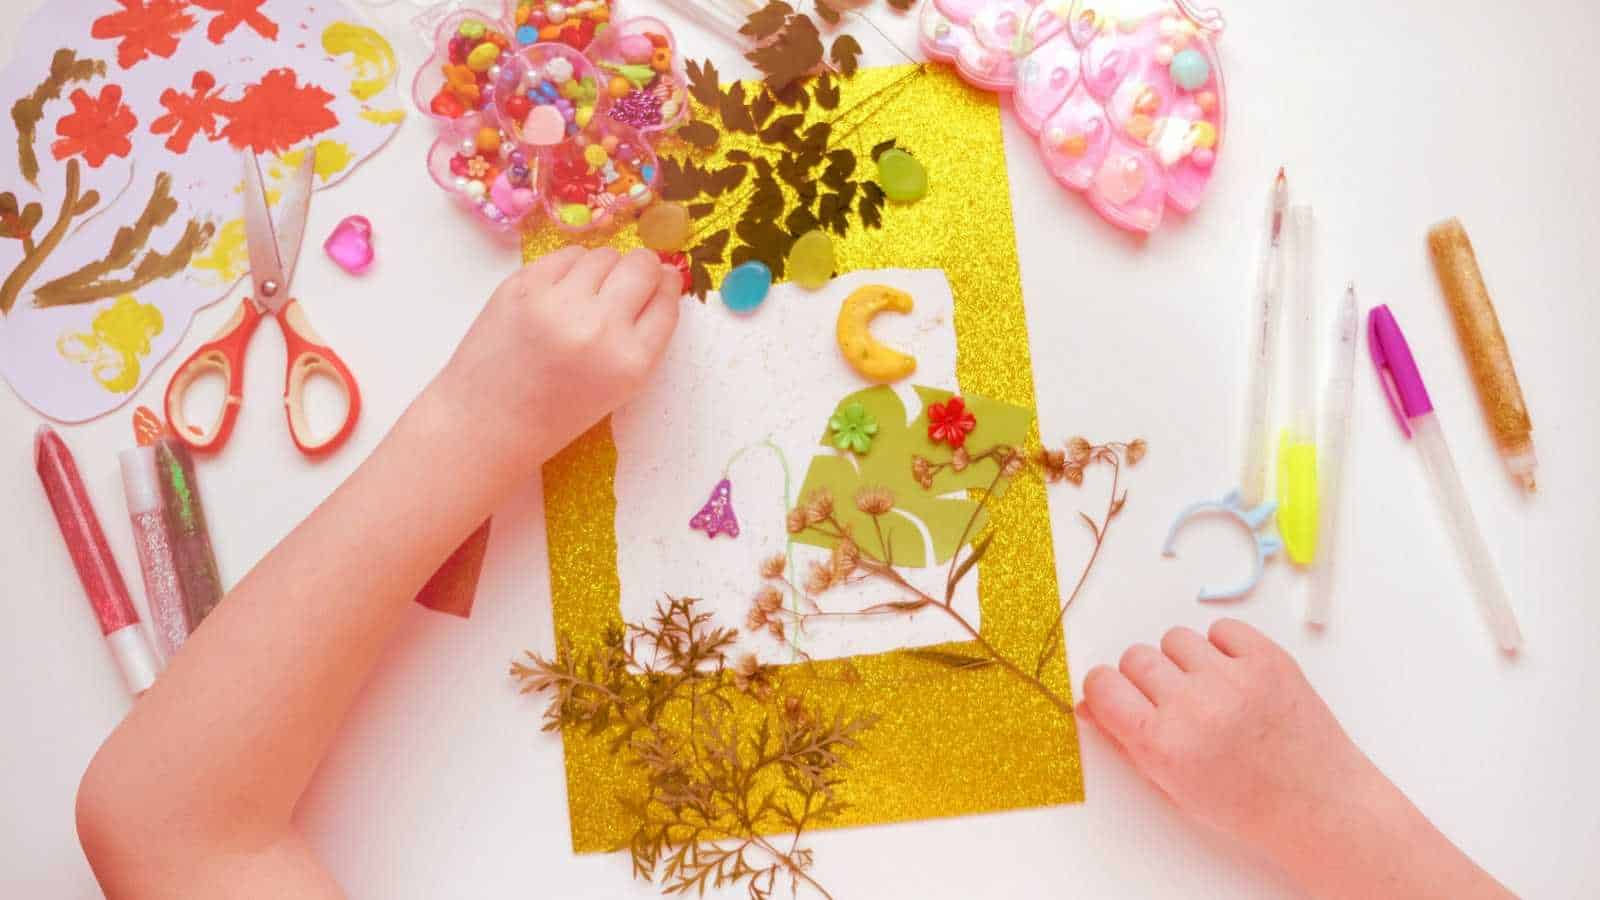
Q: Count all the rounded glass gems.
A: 4